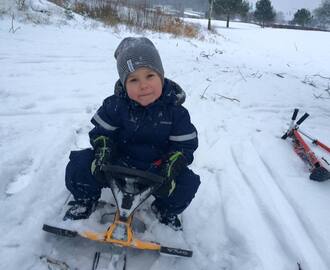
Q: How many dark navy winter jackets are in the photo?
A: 1